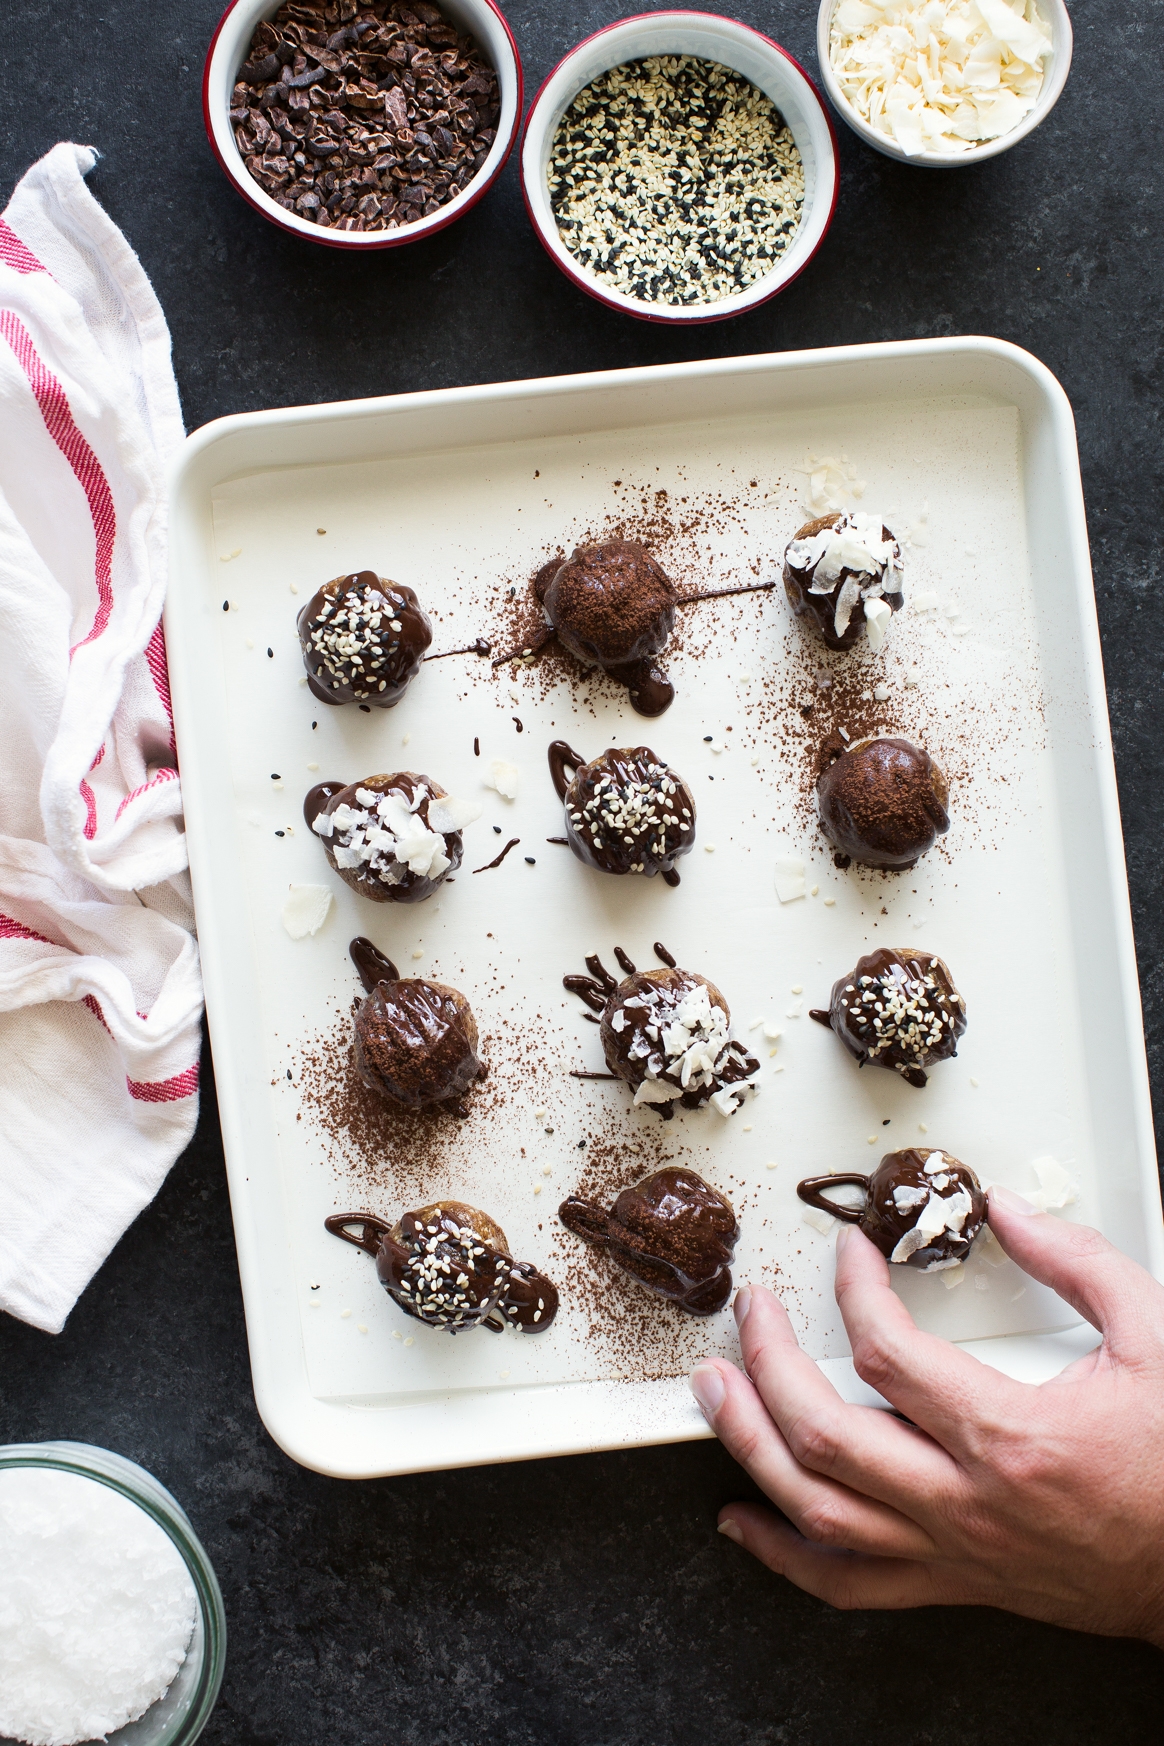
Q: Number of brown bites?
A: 12